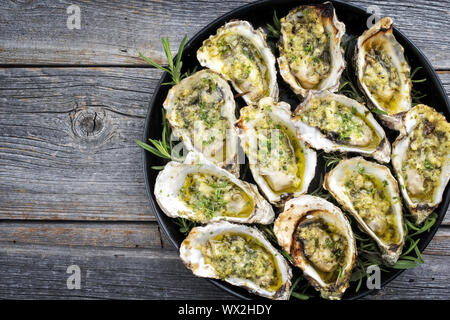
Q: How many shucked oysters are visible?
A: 11